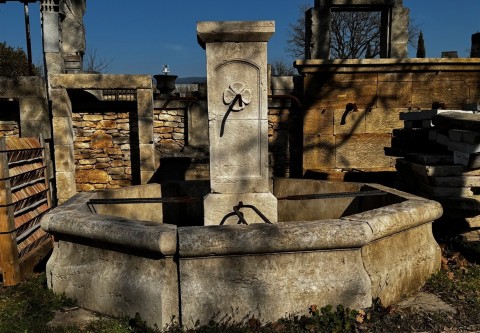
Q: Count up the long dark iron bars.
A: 2